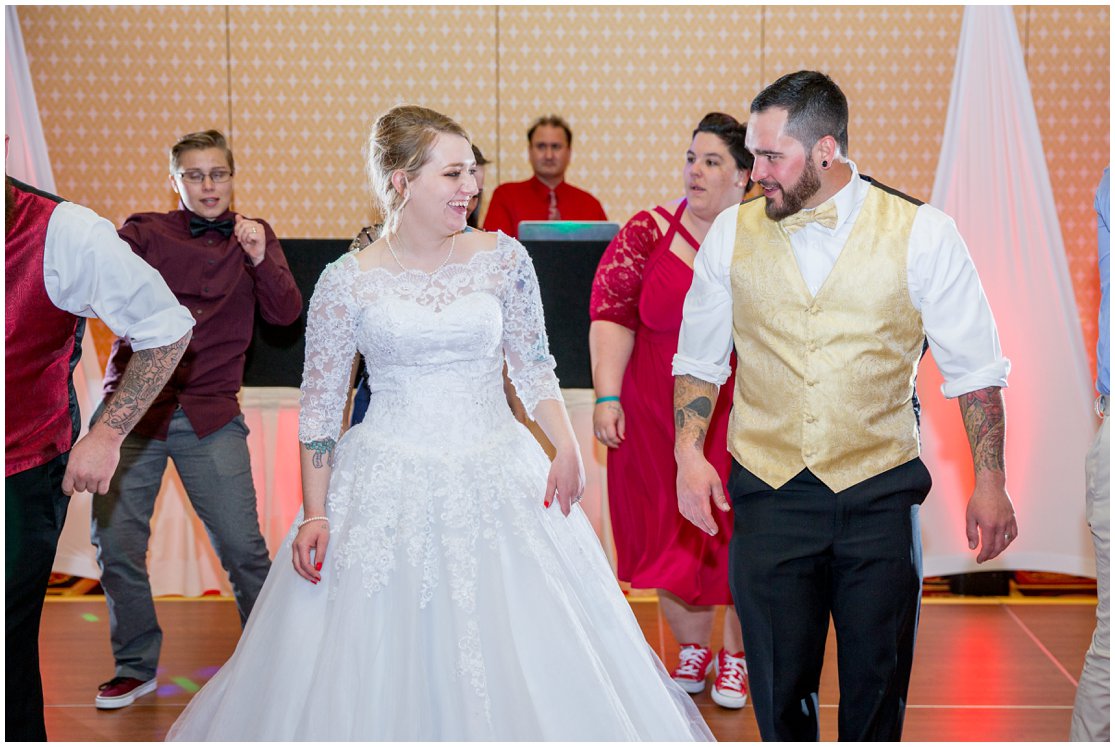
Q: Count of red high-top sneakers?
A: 2